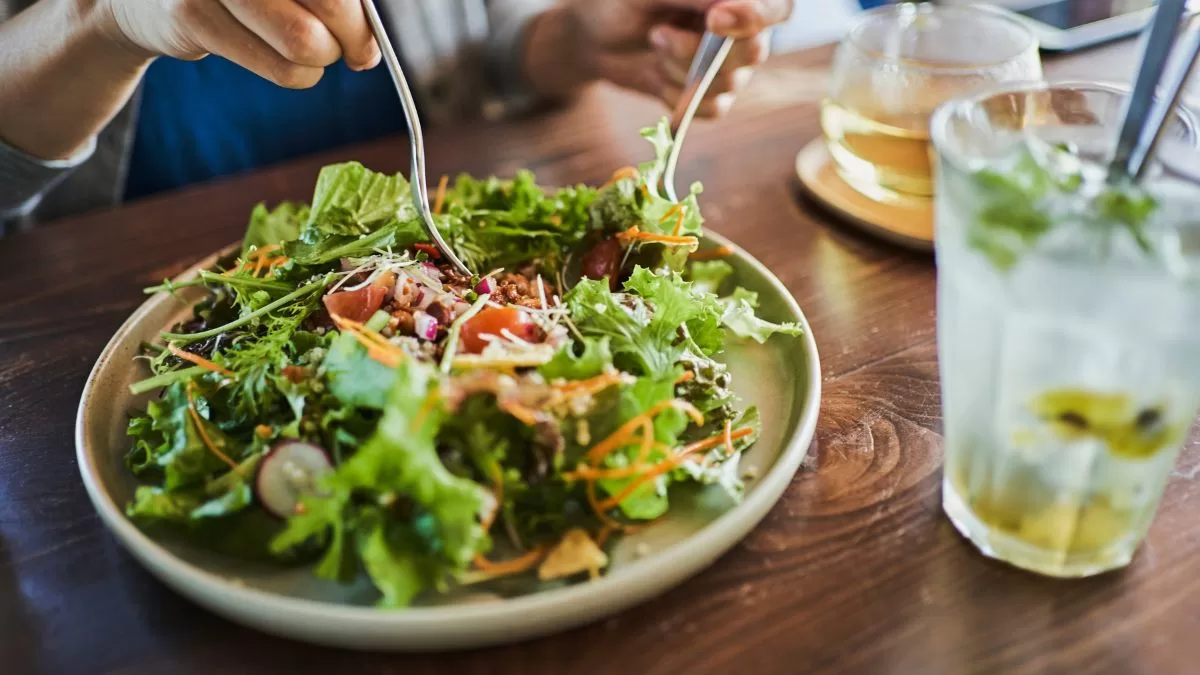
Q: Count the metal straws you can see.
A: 2